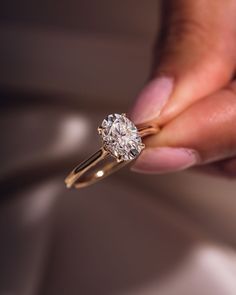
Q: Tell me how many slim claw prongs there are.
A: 4